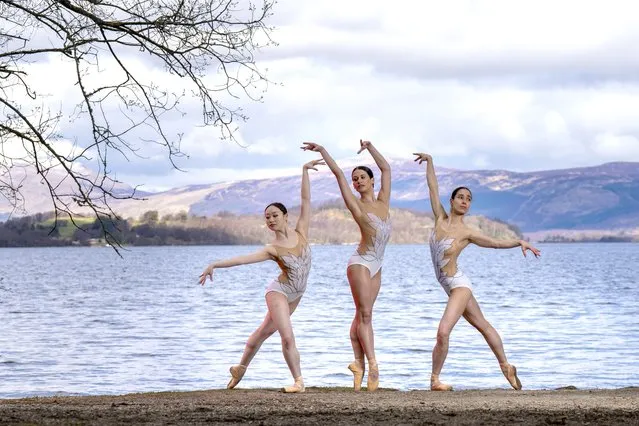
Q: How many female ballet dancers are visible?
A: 3